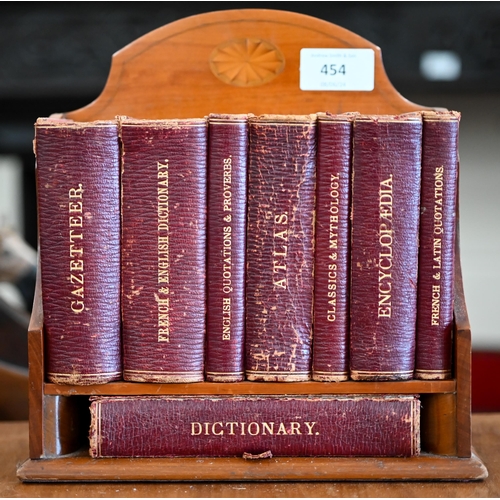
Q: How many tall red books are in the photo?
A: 7